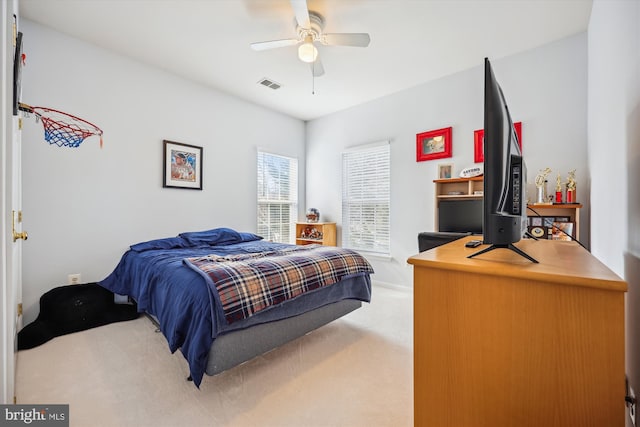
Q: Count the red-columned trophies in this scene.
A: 2